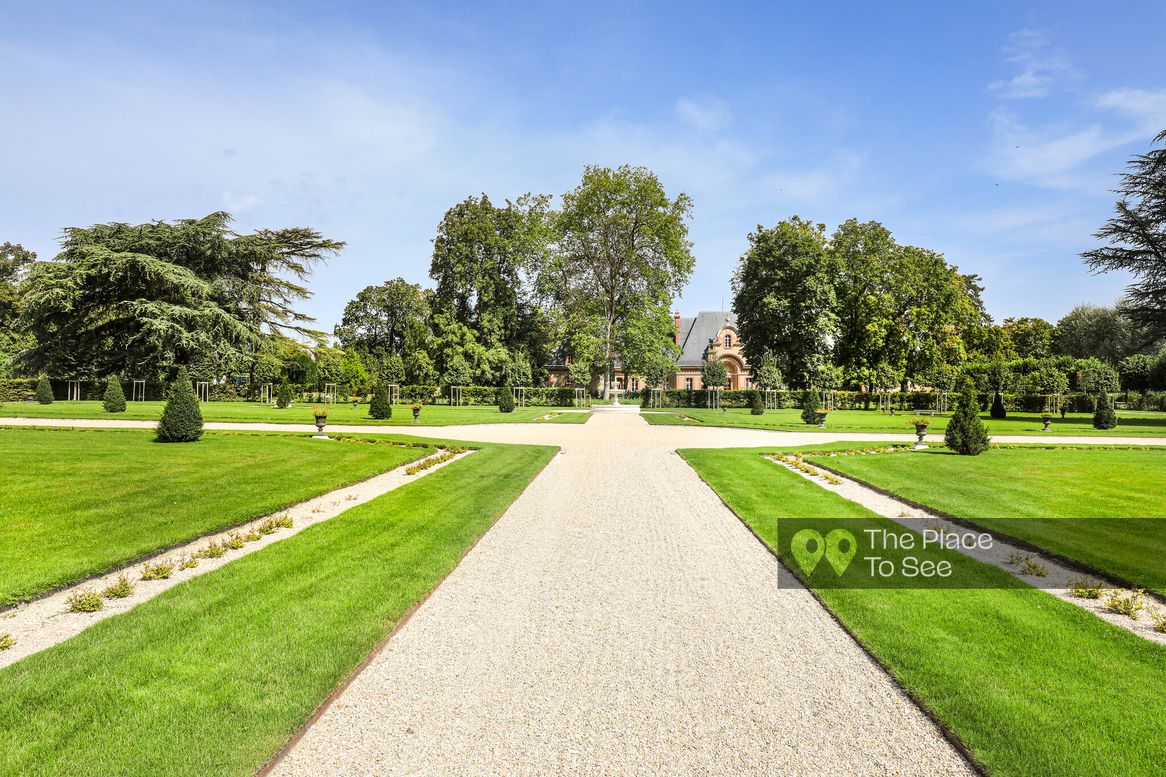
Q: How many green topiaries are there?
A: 11